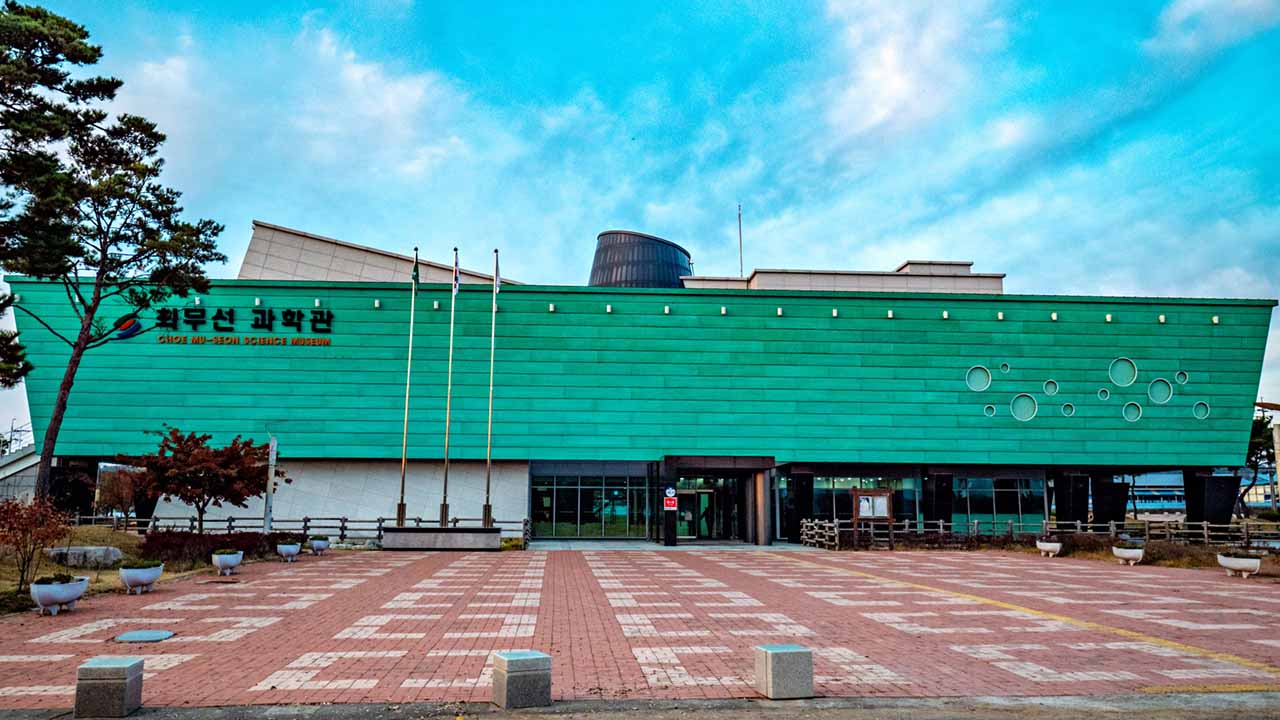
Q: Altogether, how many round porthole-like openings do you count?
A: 12